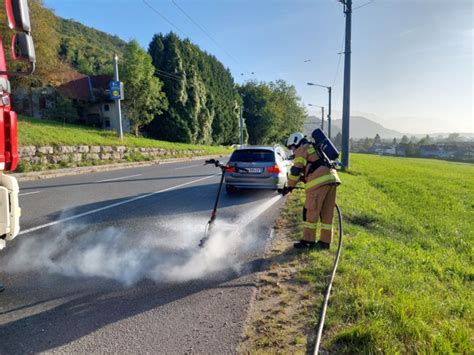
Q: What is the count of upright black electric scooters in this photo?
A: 1